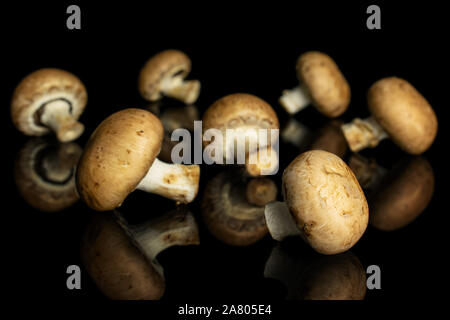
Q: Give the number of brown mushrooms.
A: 7